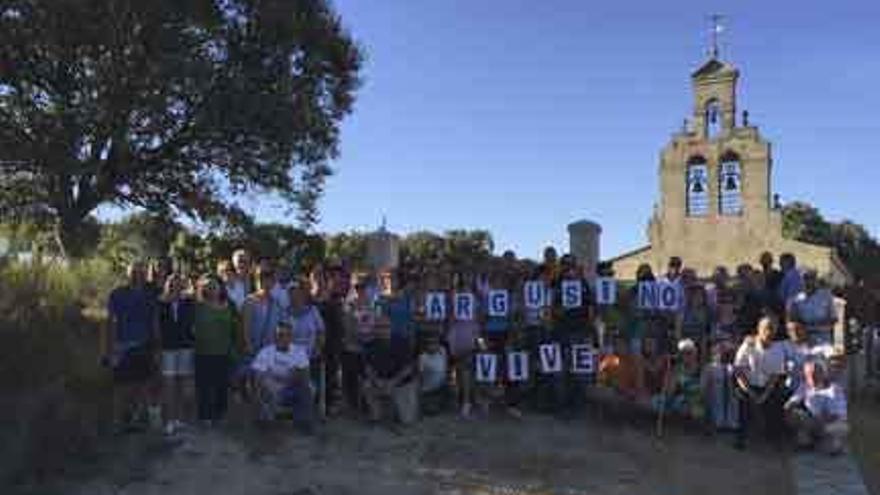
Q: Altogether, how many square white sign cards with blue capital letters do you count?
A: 12